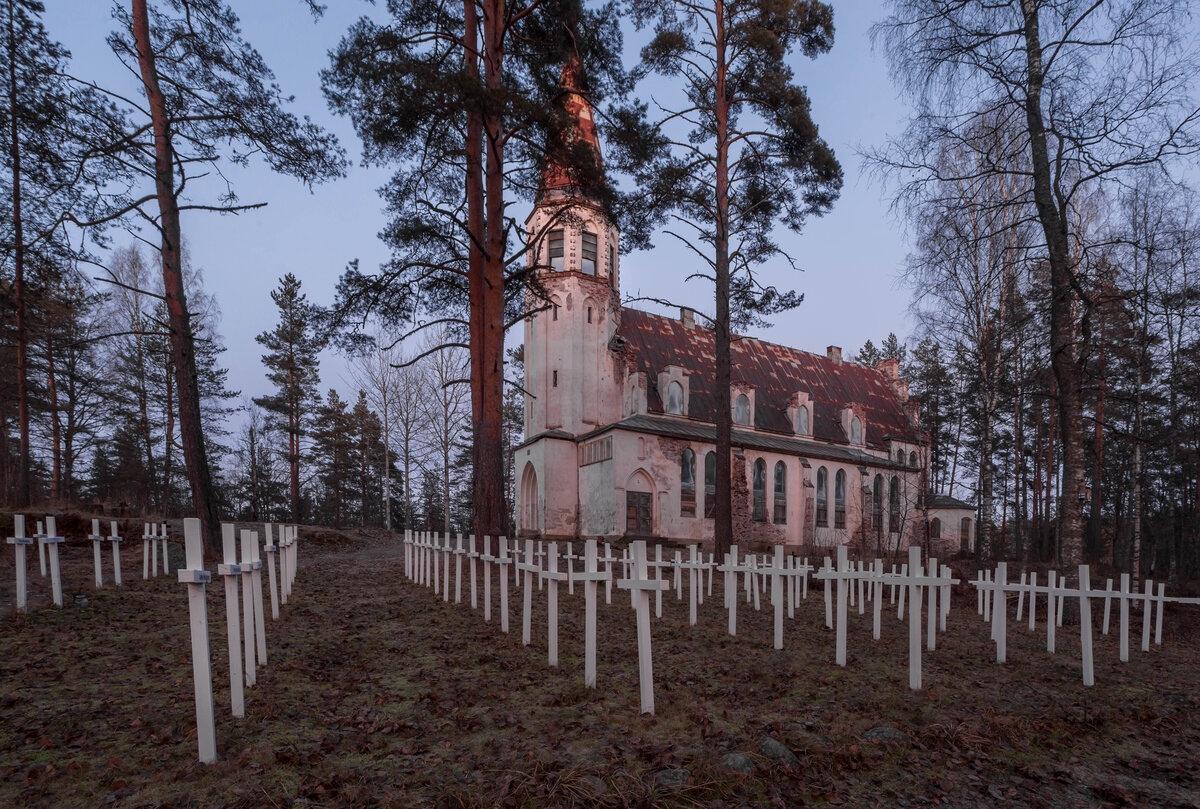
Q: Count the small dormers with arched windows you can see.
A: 4